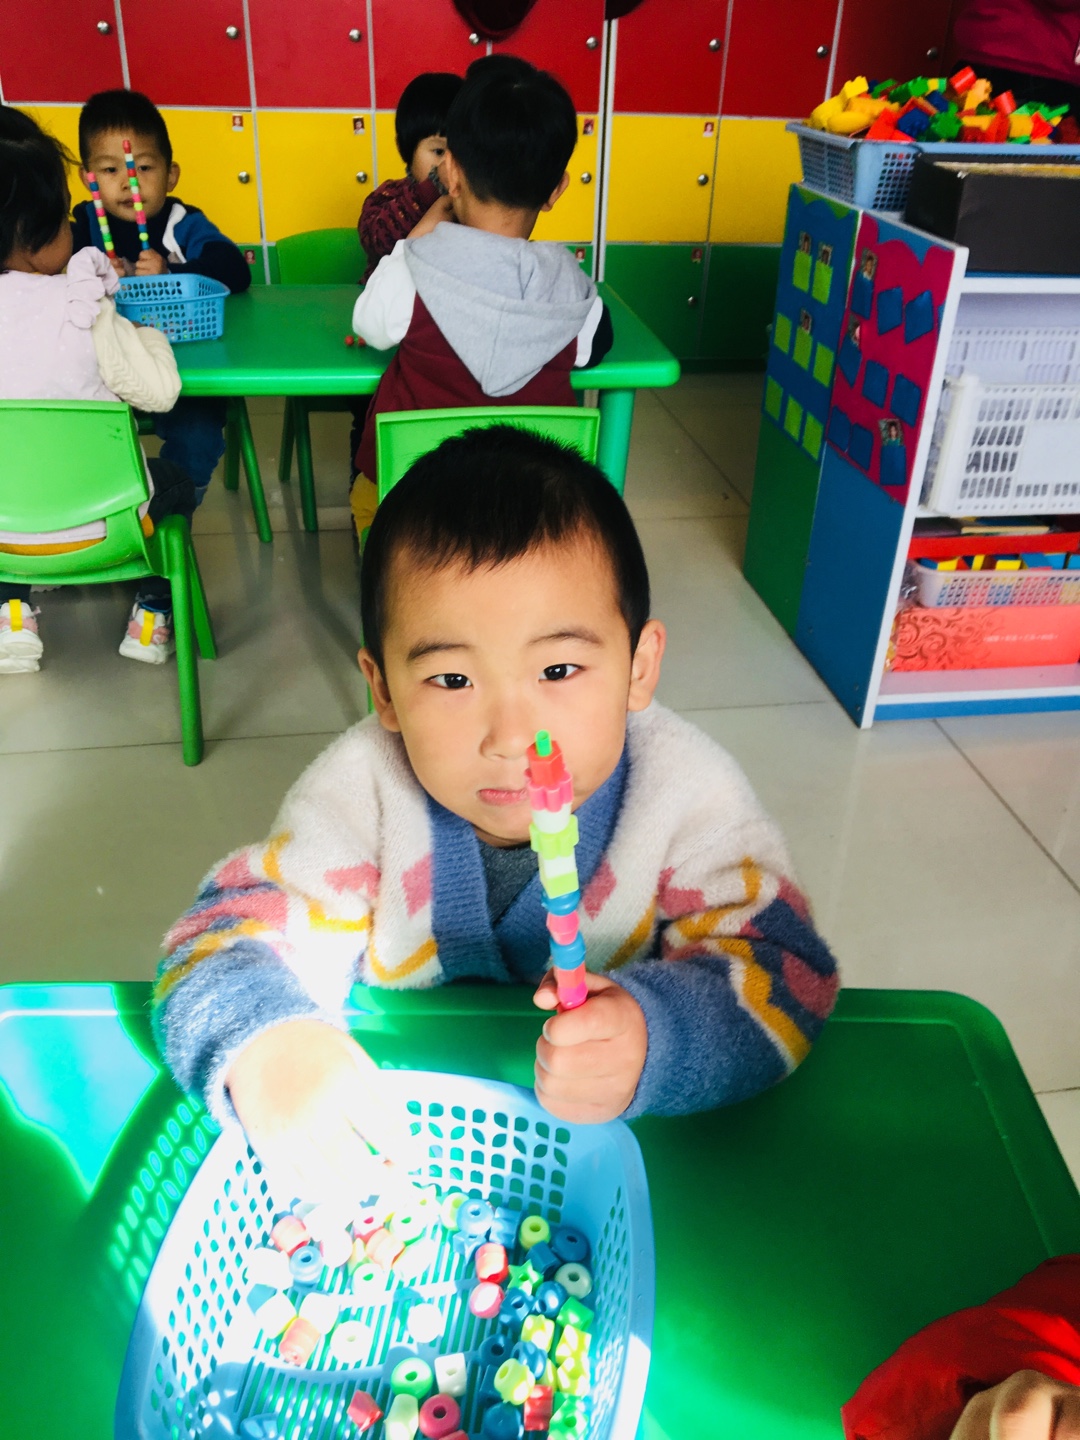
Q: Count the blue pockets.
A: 9